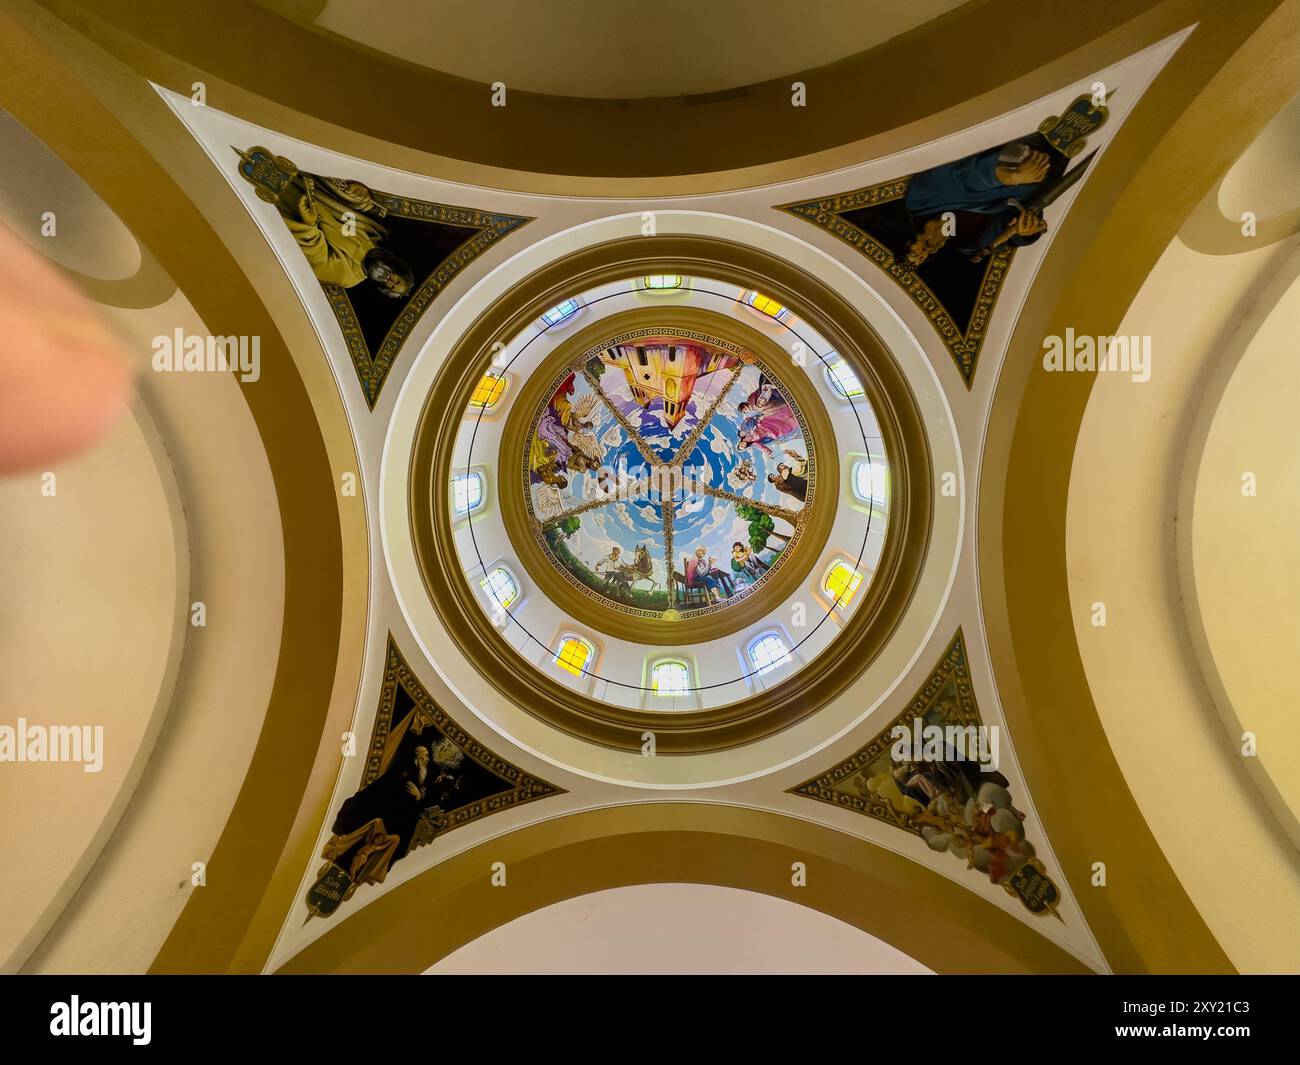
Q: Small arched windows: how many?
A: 12